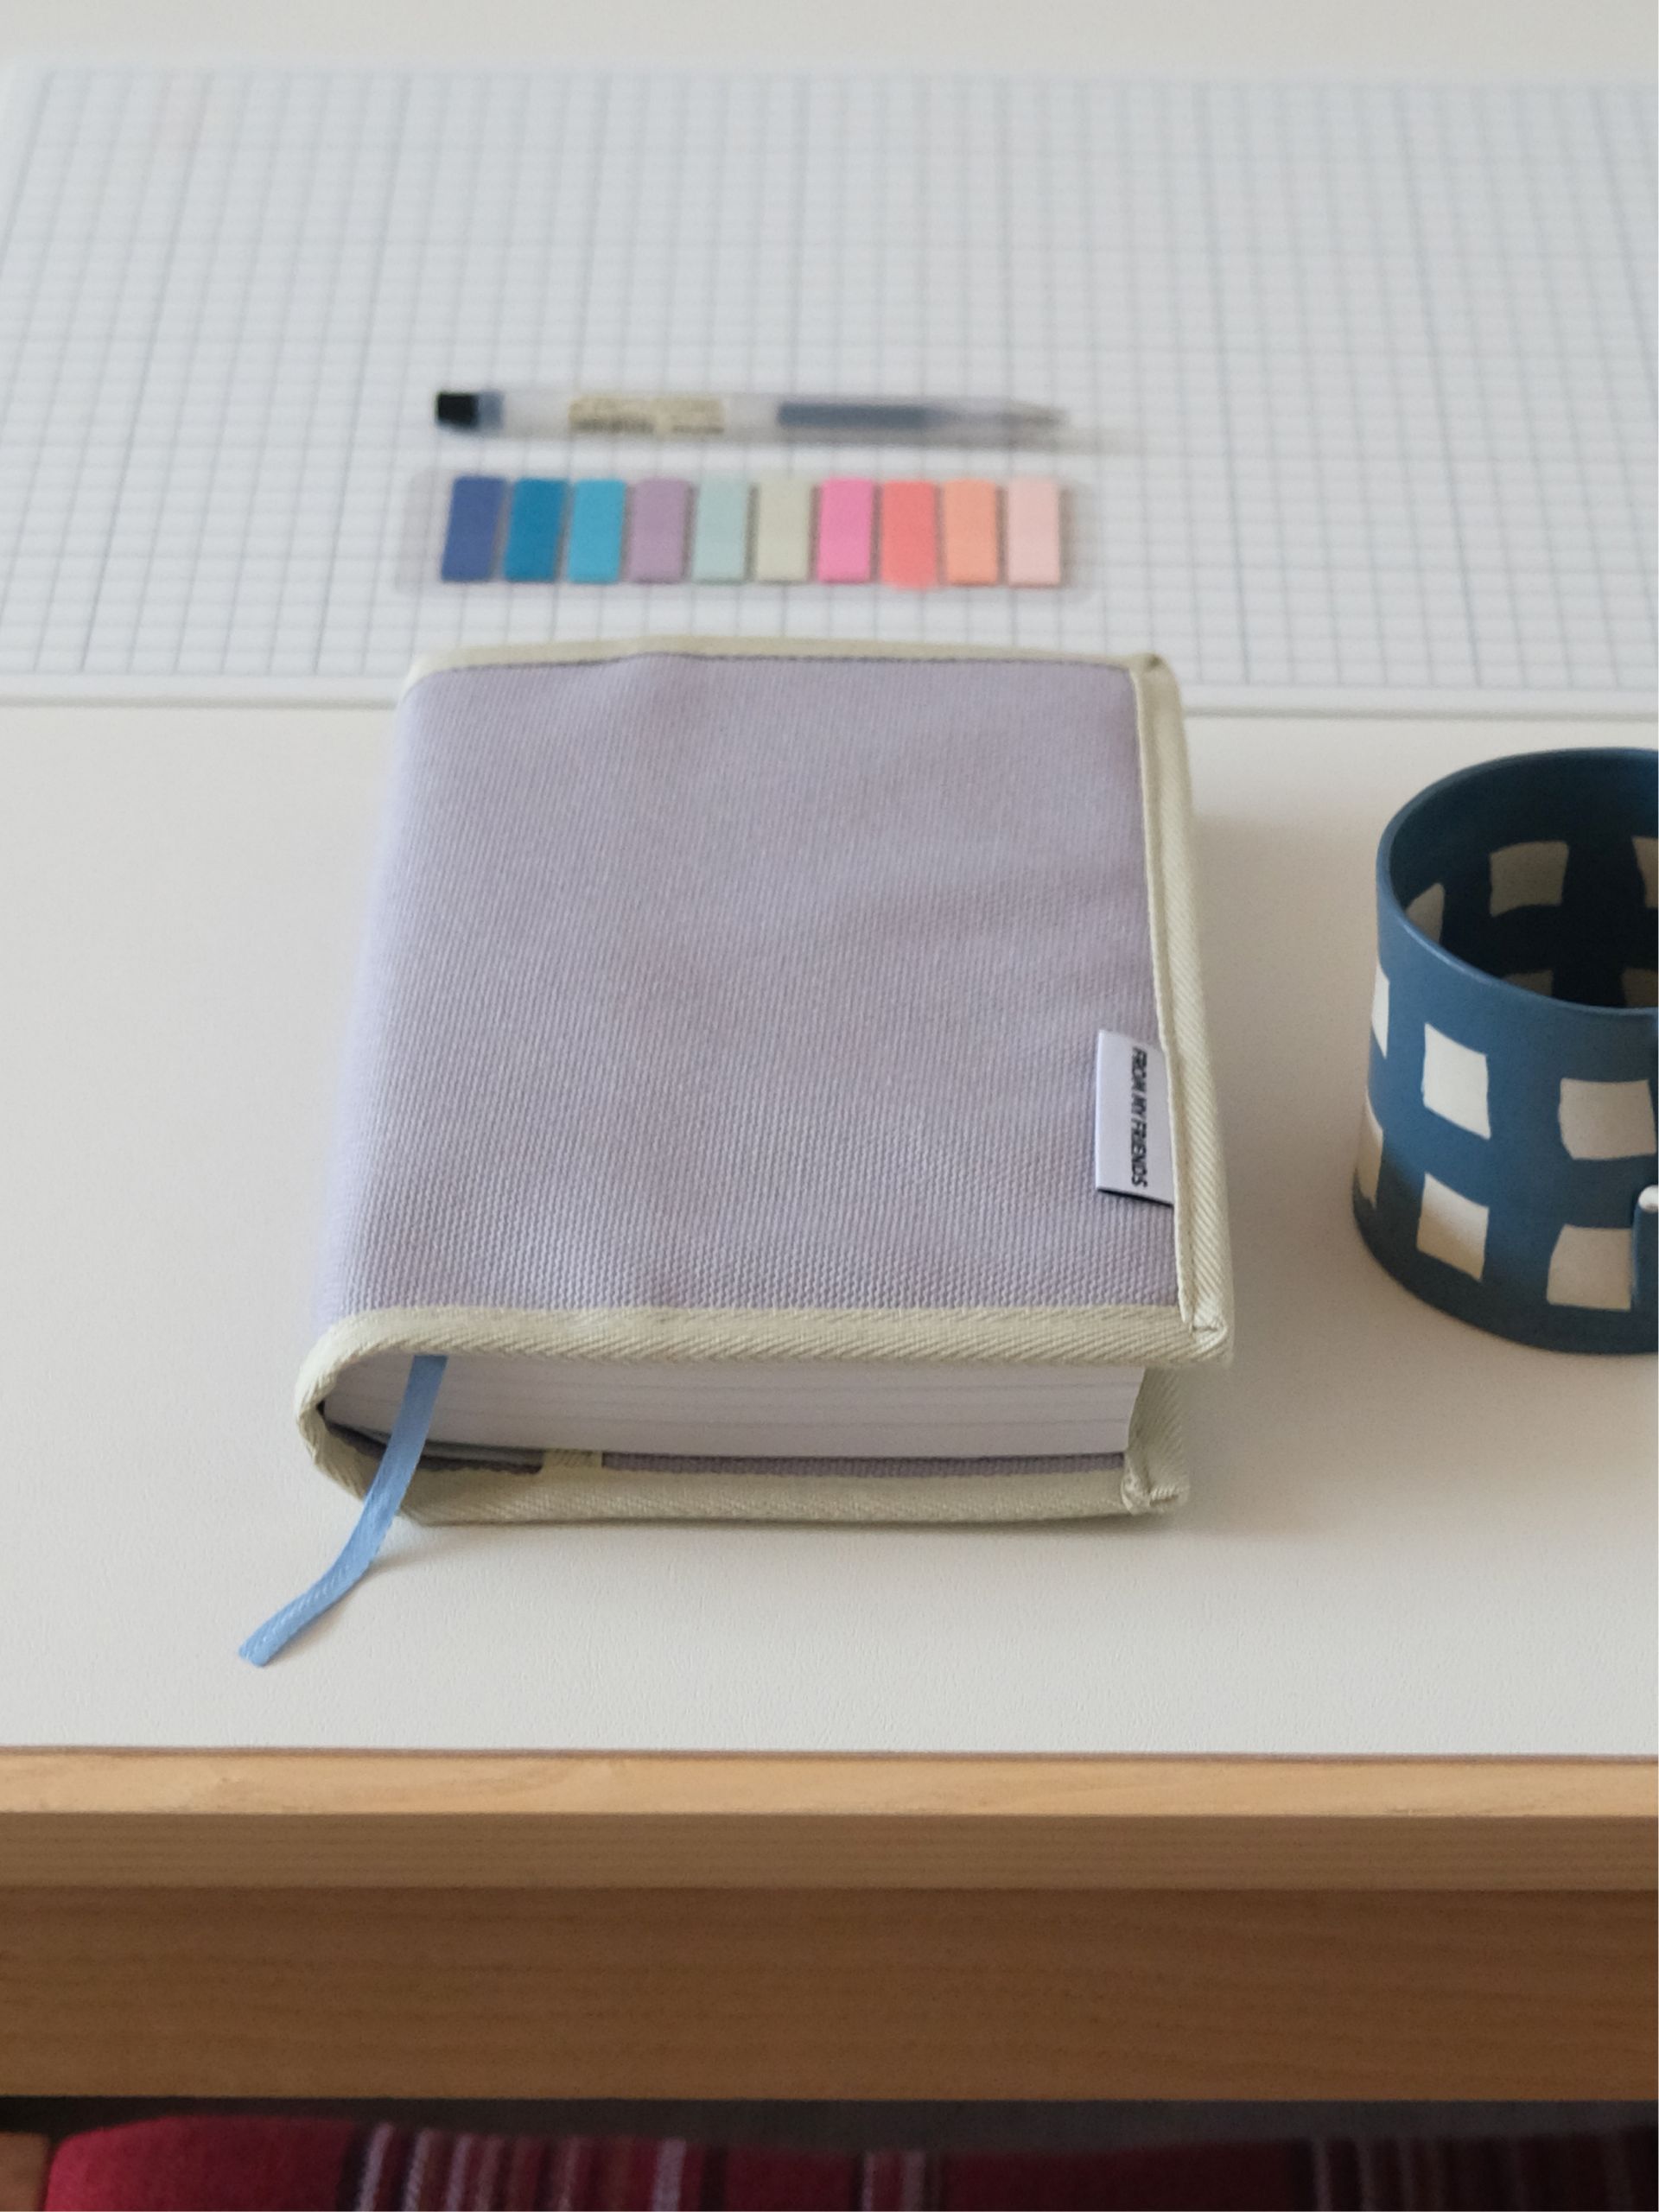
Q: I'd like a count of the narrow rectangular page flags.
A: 10